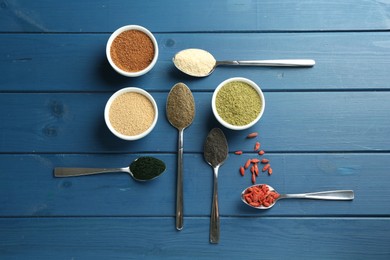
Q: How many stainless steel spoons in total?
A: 5